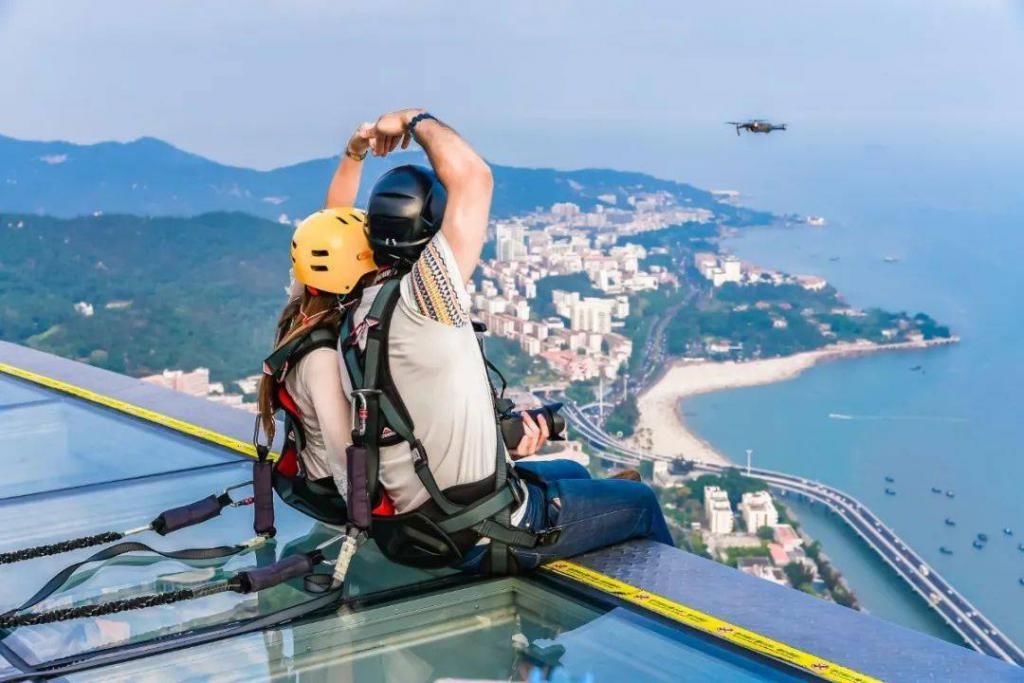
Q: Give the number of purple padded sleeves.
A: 4